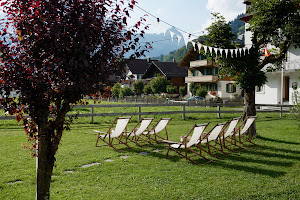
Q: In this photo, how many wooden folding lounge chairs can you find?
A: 7